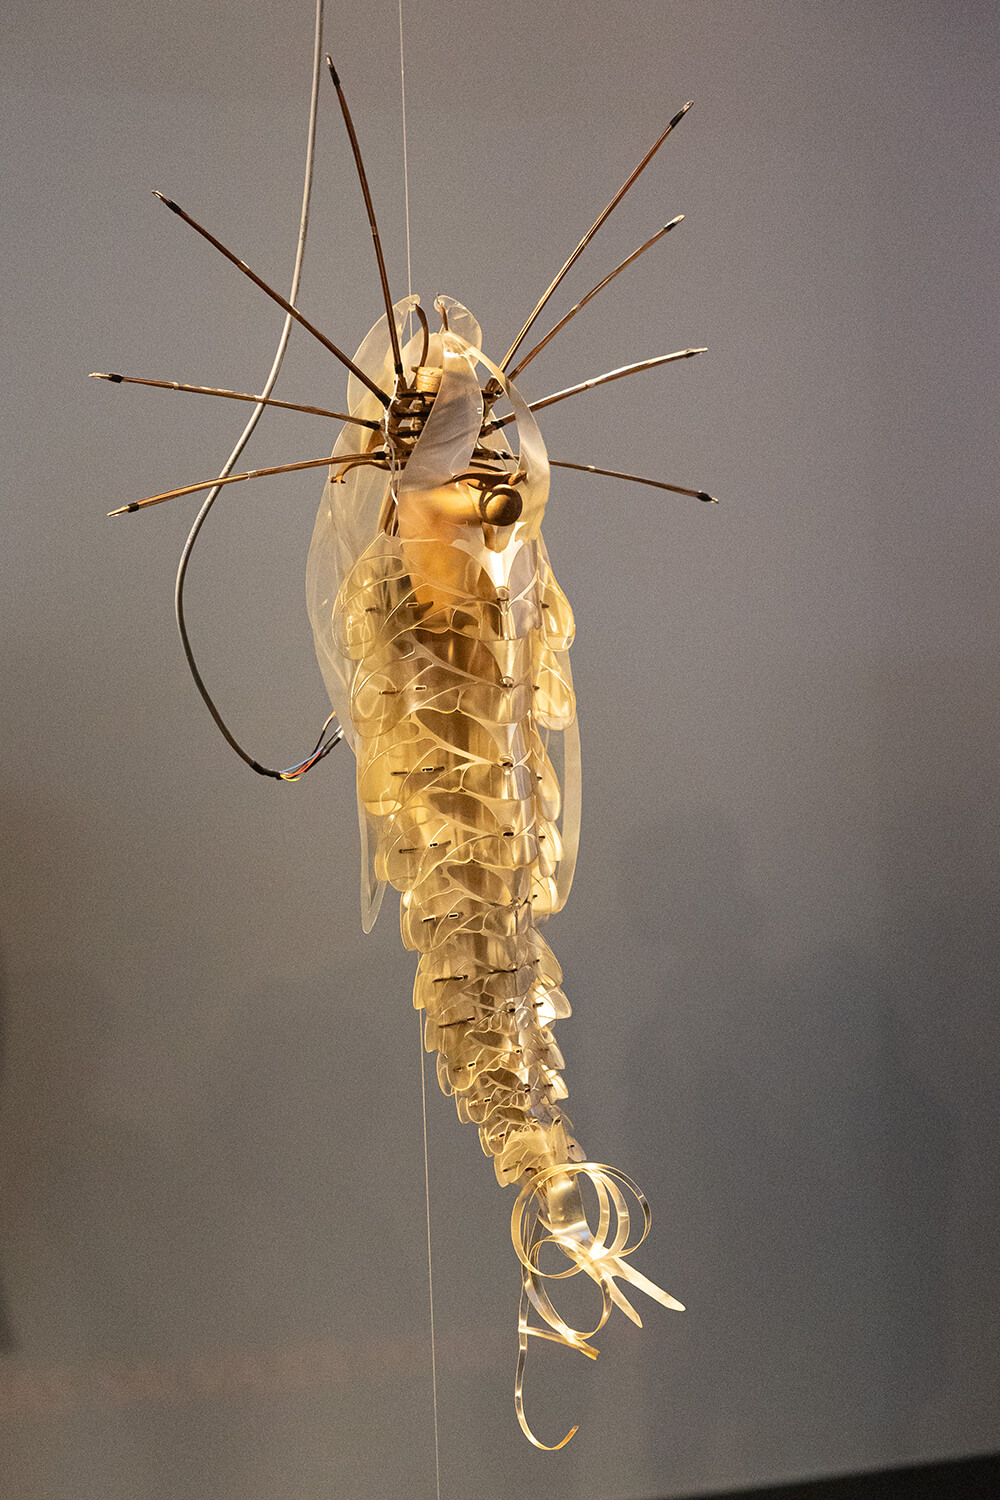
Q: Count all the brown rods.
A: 8